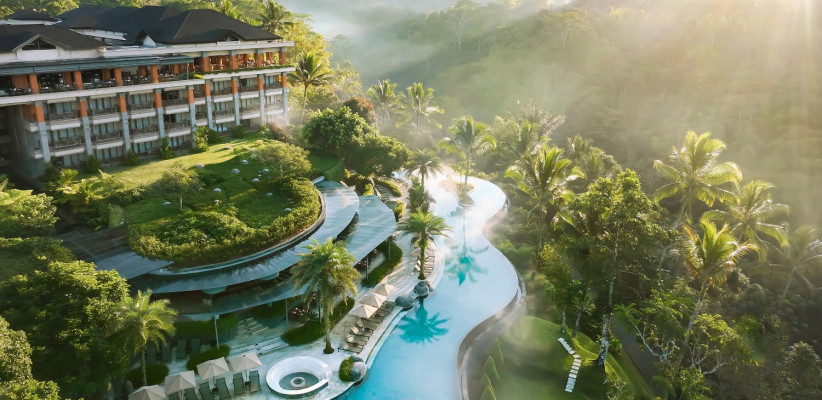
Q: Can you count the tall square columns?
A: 9